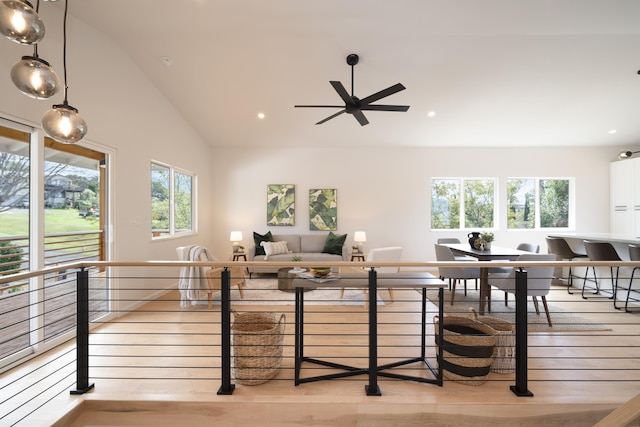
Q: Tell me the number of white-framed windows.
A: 3